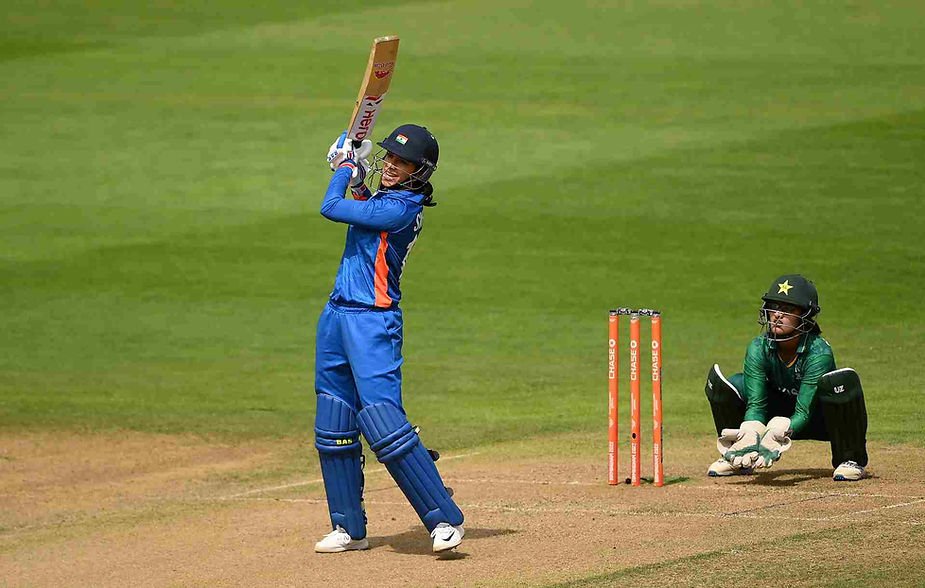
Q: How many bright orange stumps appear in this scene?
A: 3